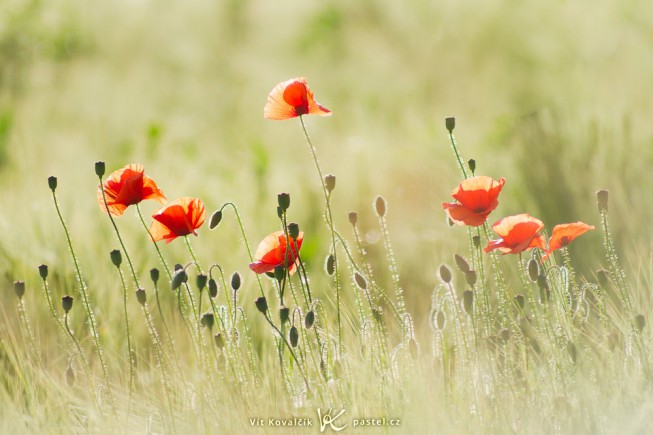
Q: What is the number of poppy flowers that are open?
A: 7